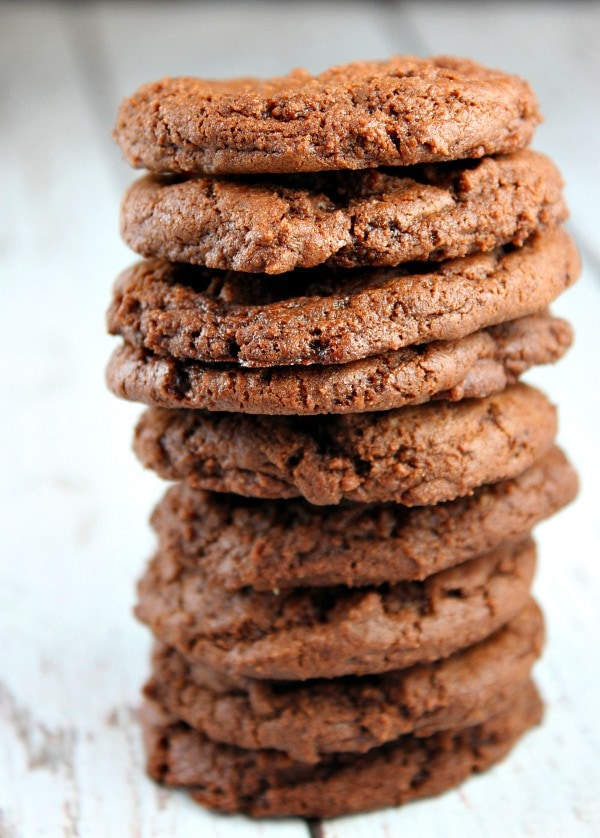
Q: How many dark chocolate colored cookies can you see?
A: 9